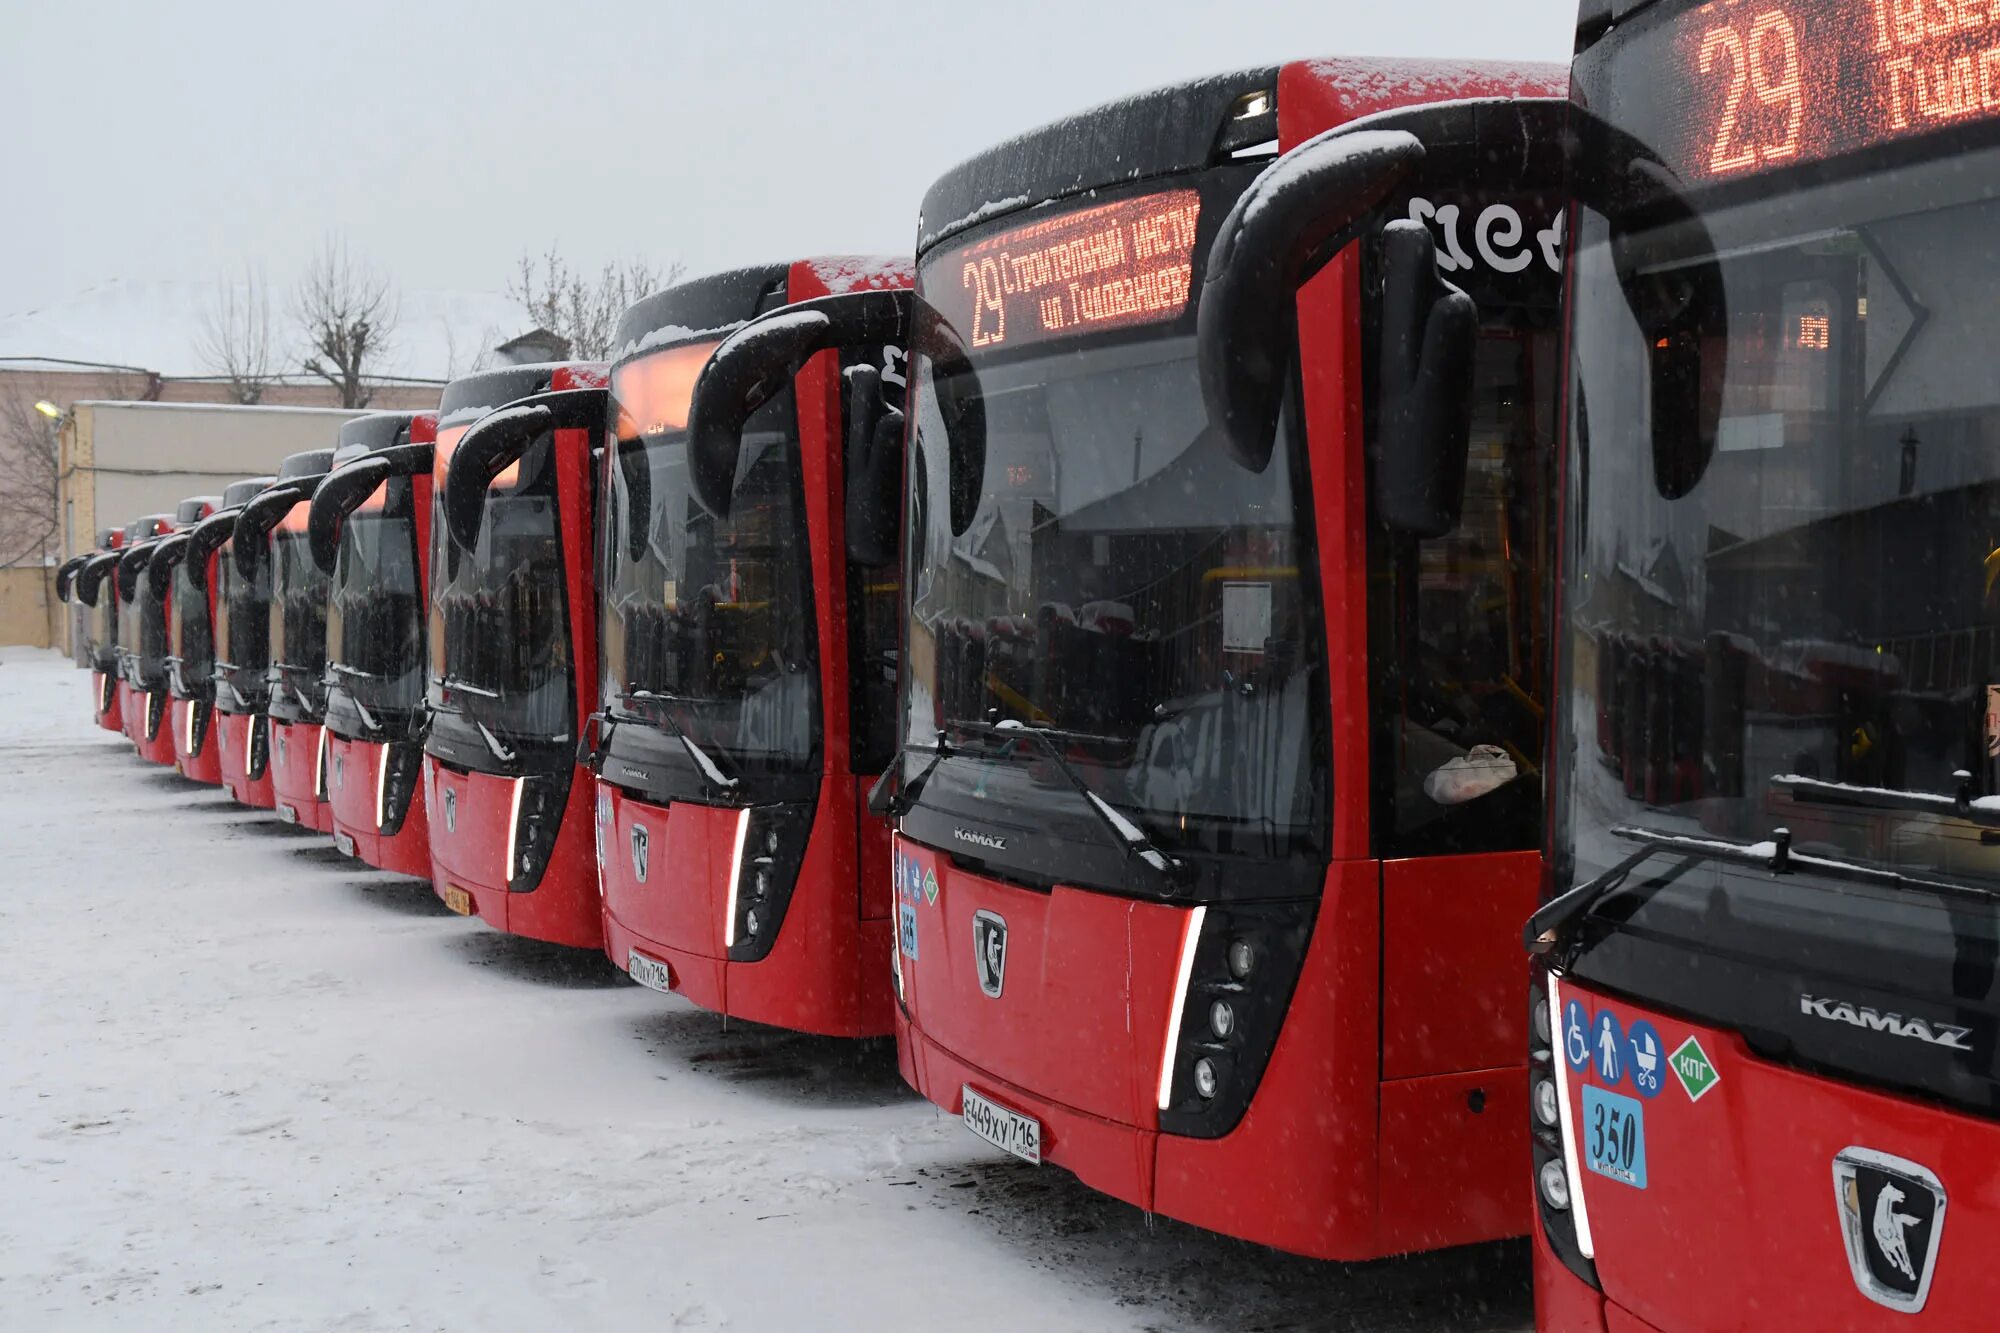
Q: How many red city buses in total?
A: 11